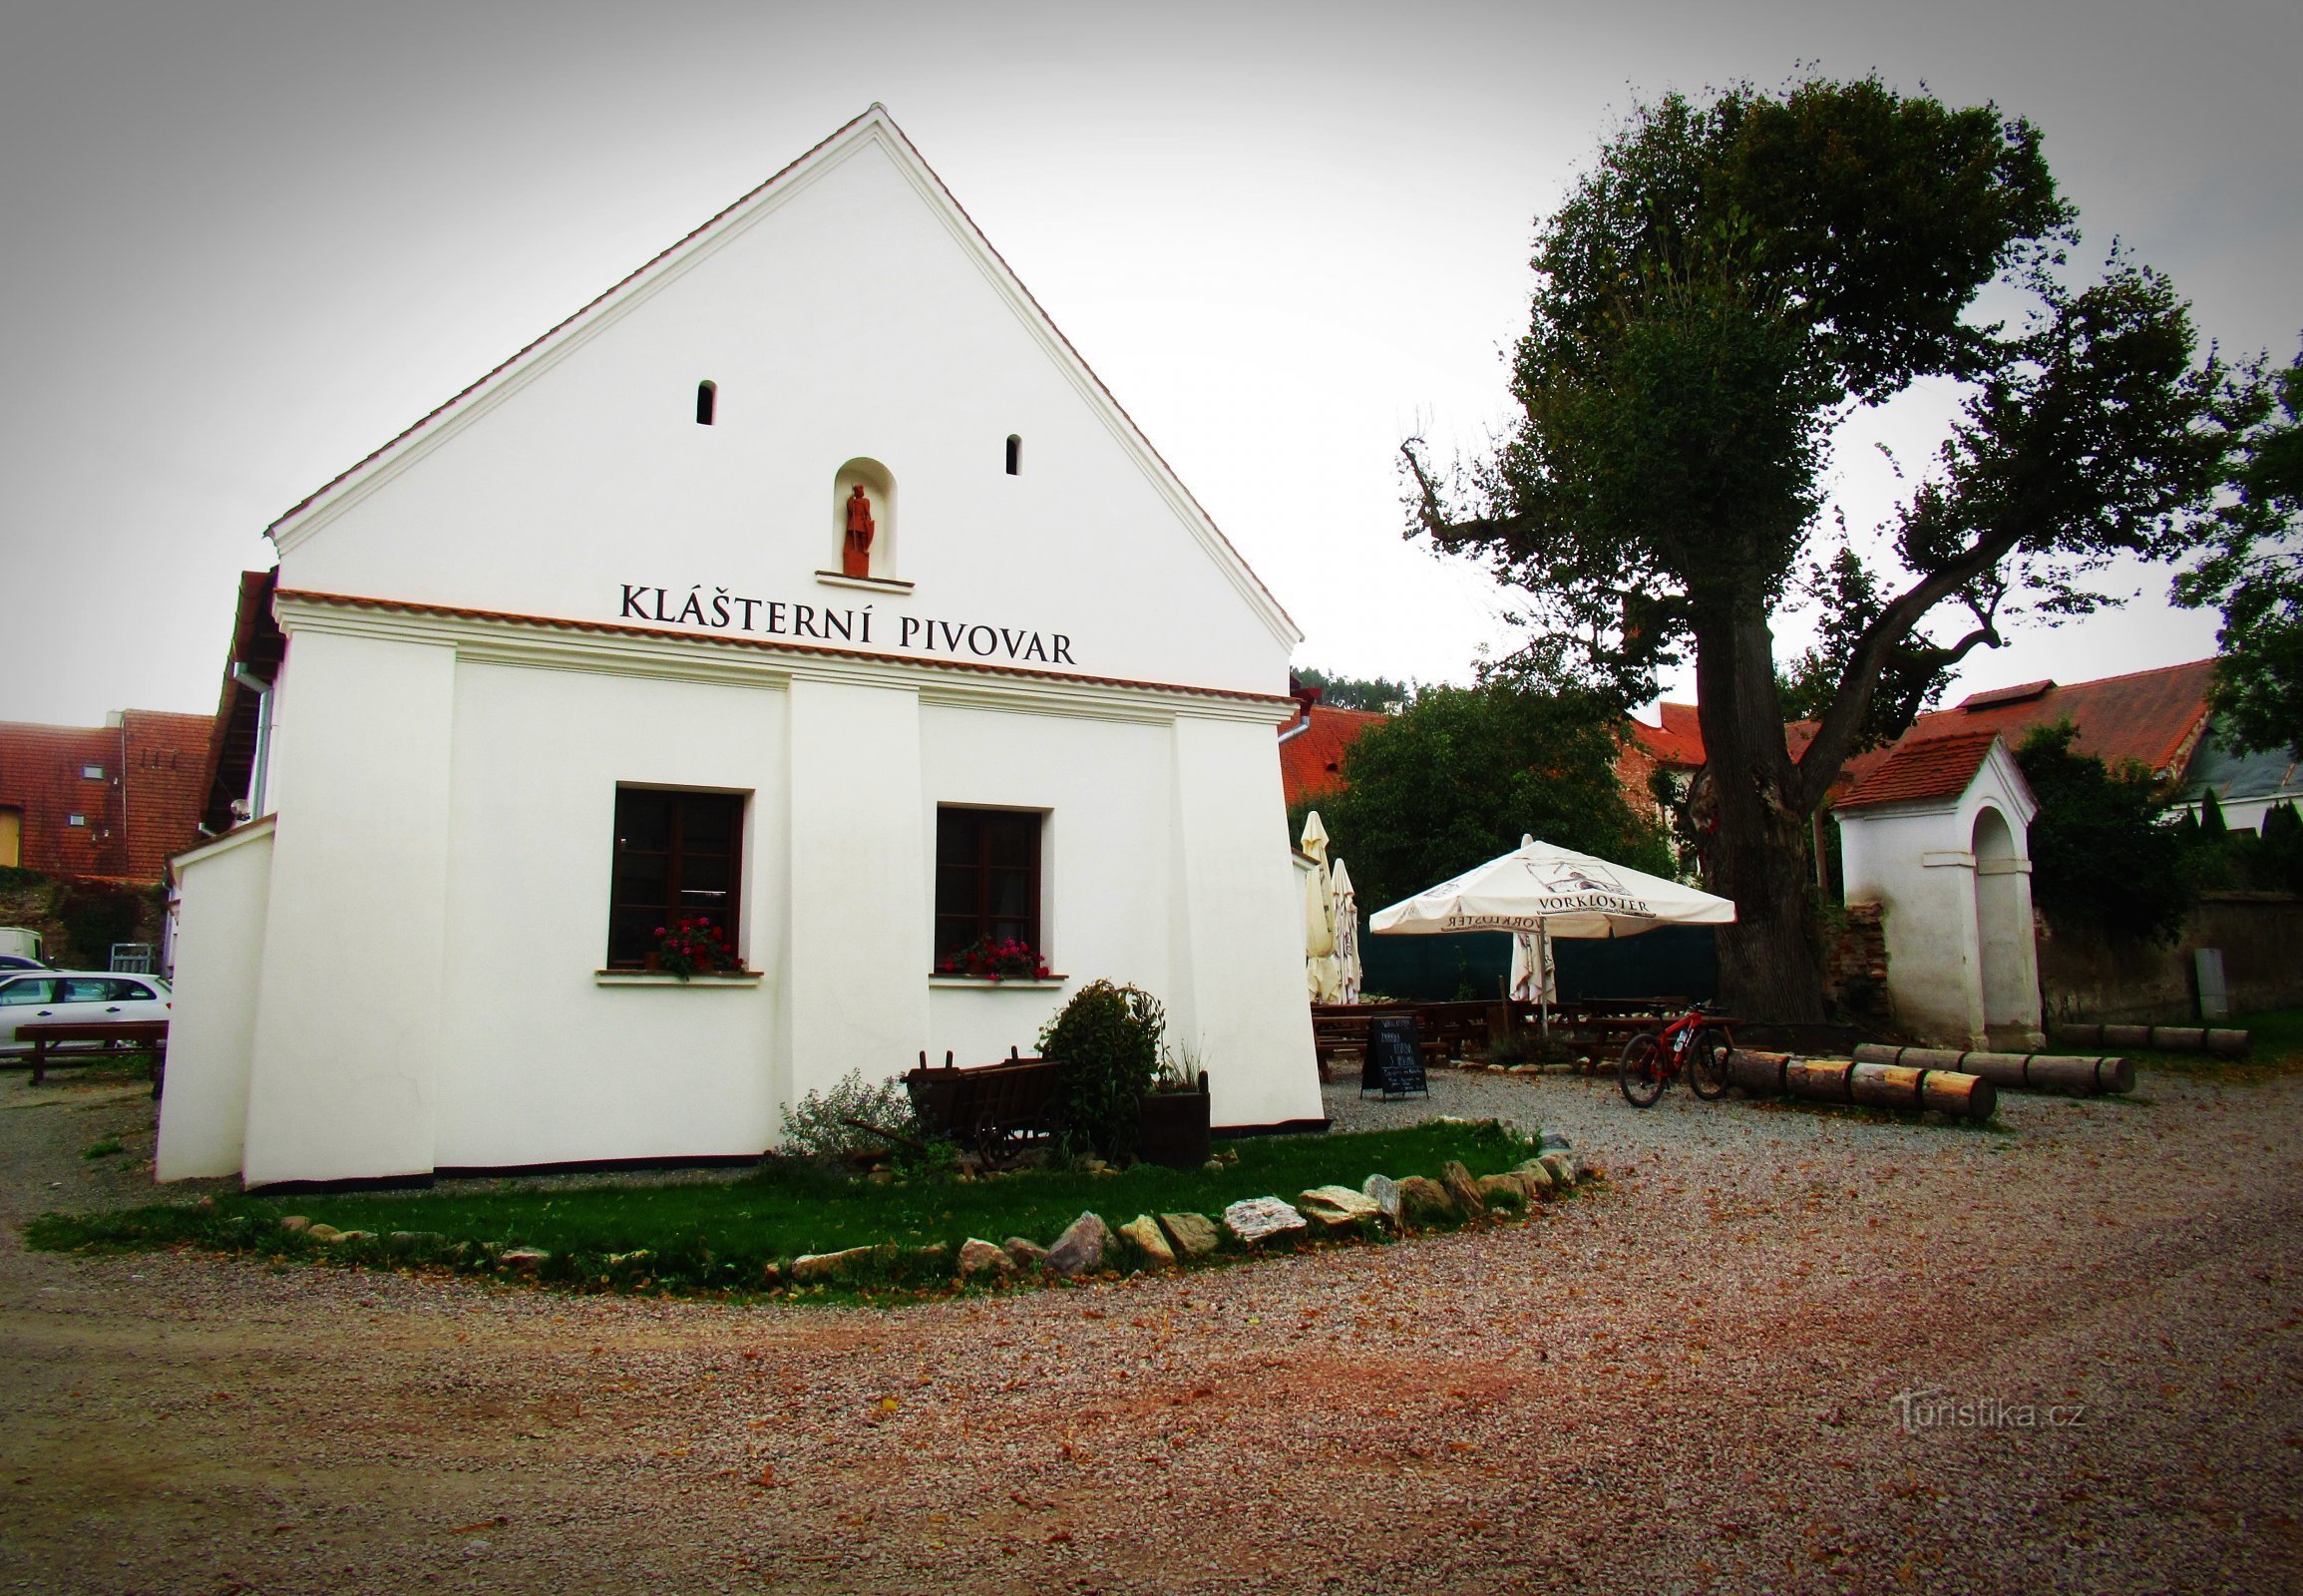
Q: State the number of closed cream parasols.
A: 3